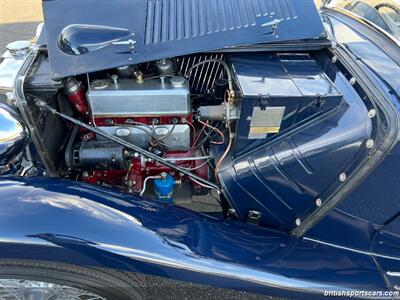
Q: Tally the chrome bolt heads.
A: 7